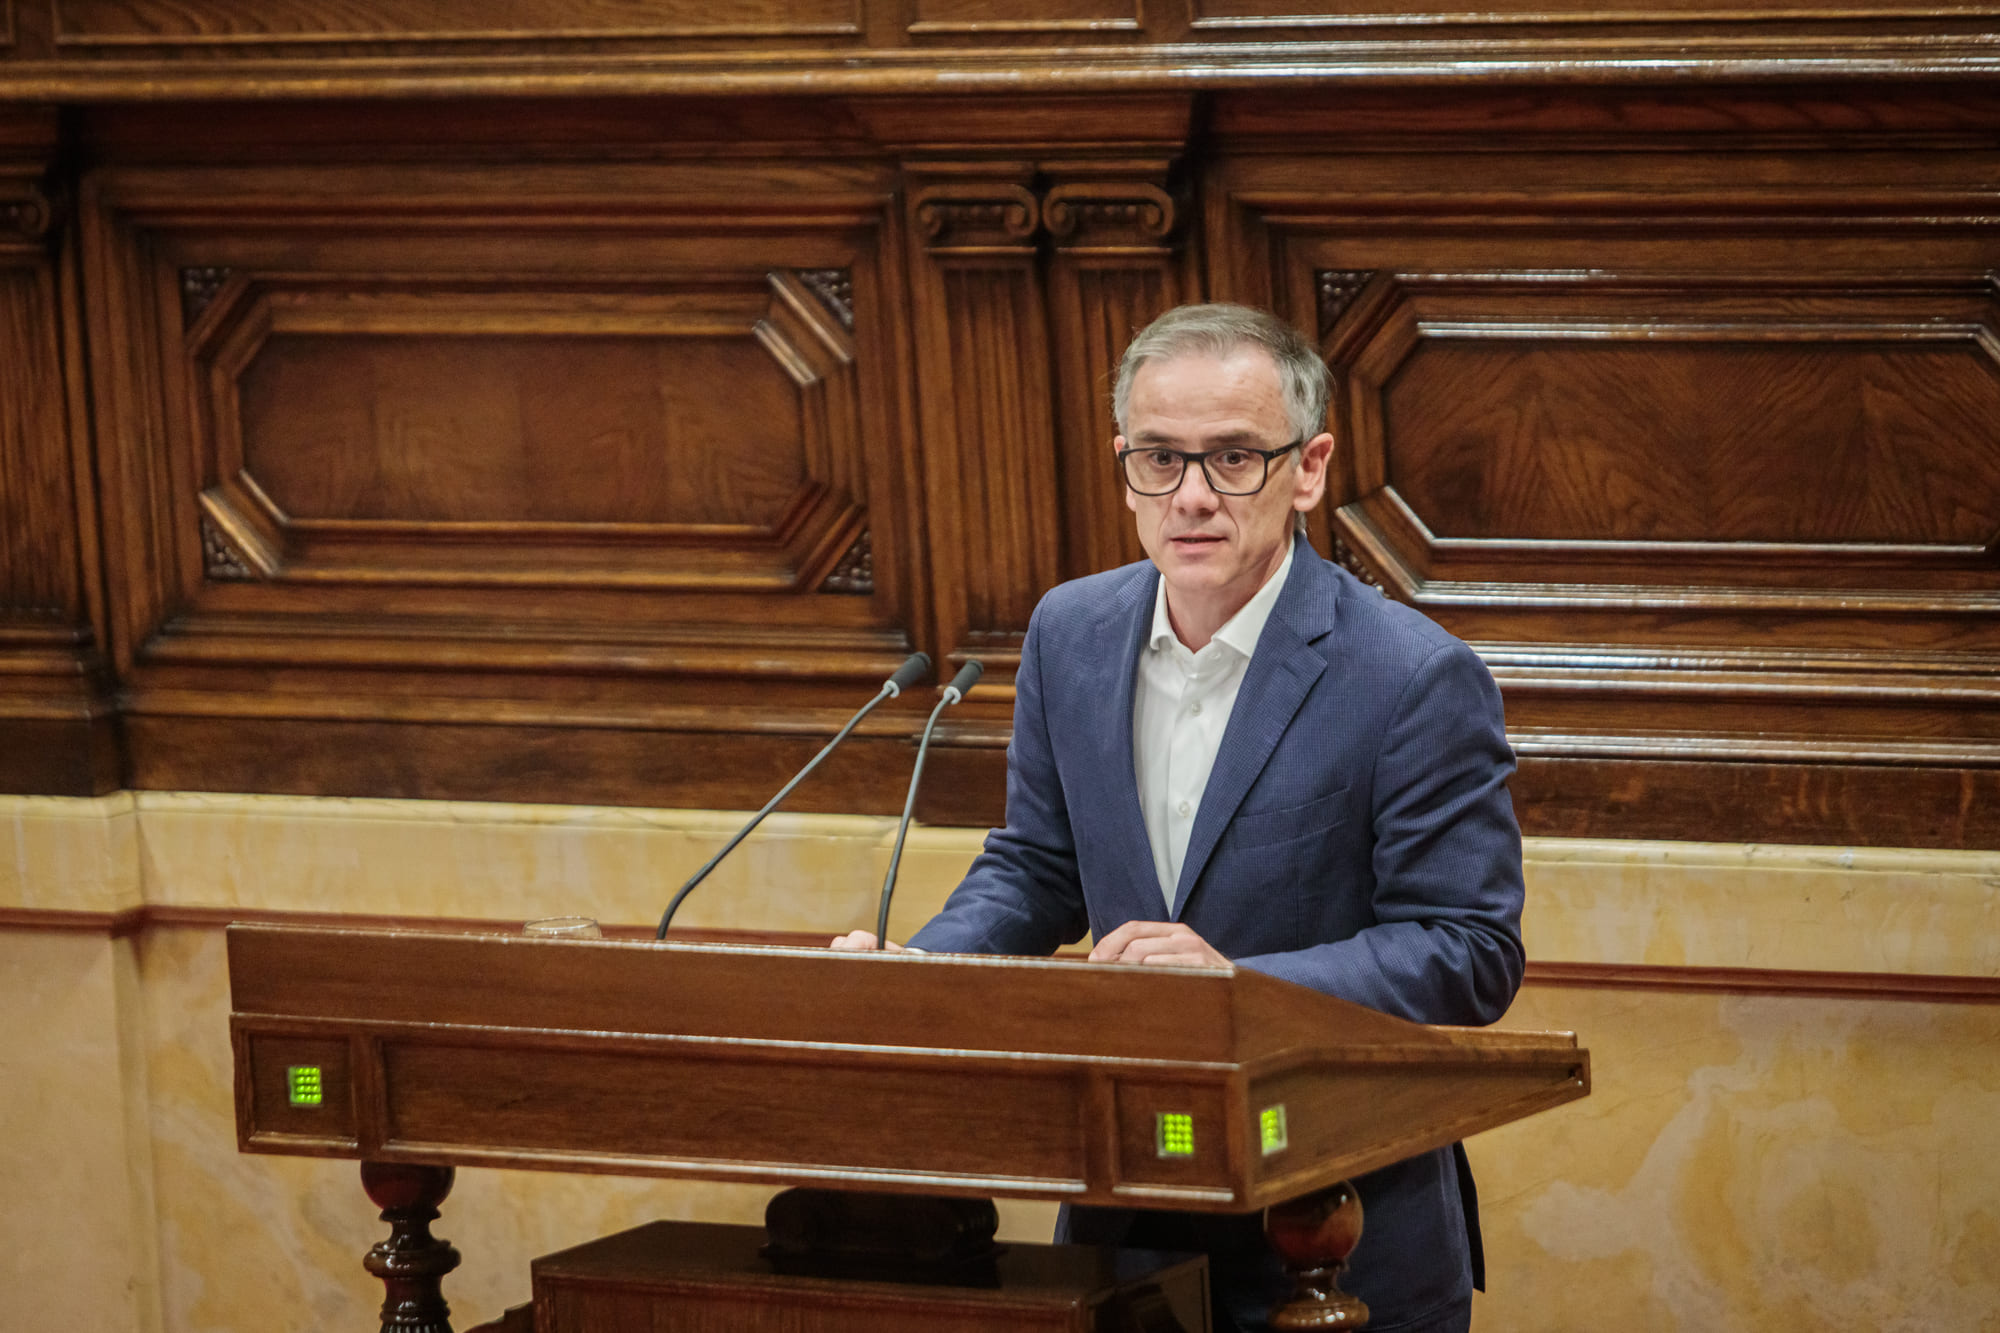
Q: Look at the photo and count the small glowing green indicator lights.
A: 3